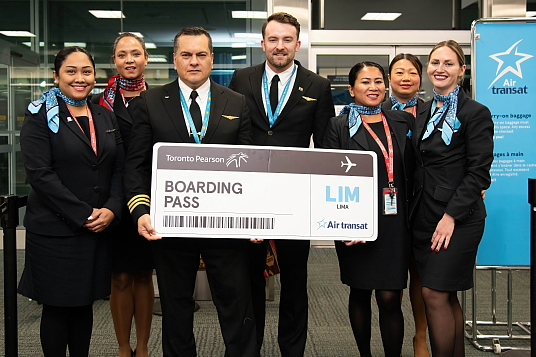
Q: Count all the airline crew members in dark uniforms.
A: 7